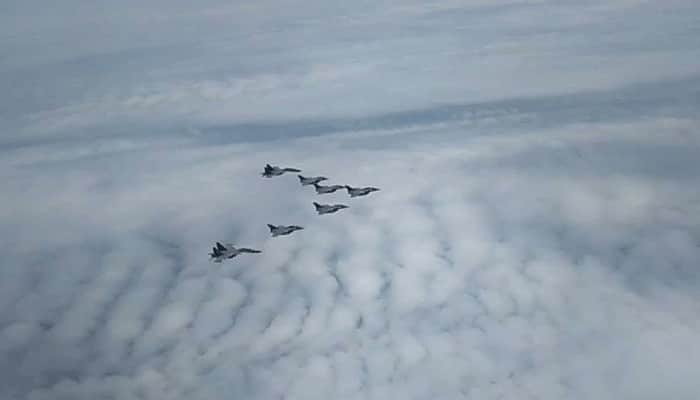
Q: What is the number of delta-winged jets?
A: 5